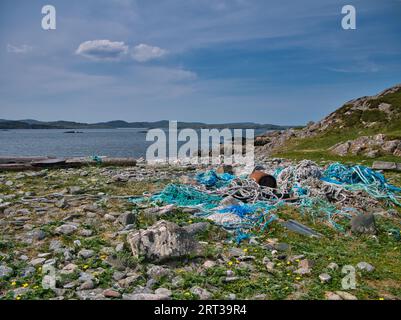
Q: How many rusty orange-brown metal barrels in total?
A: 1